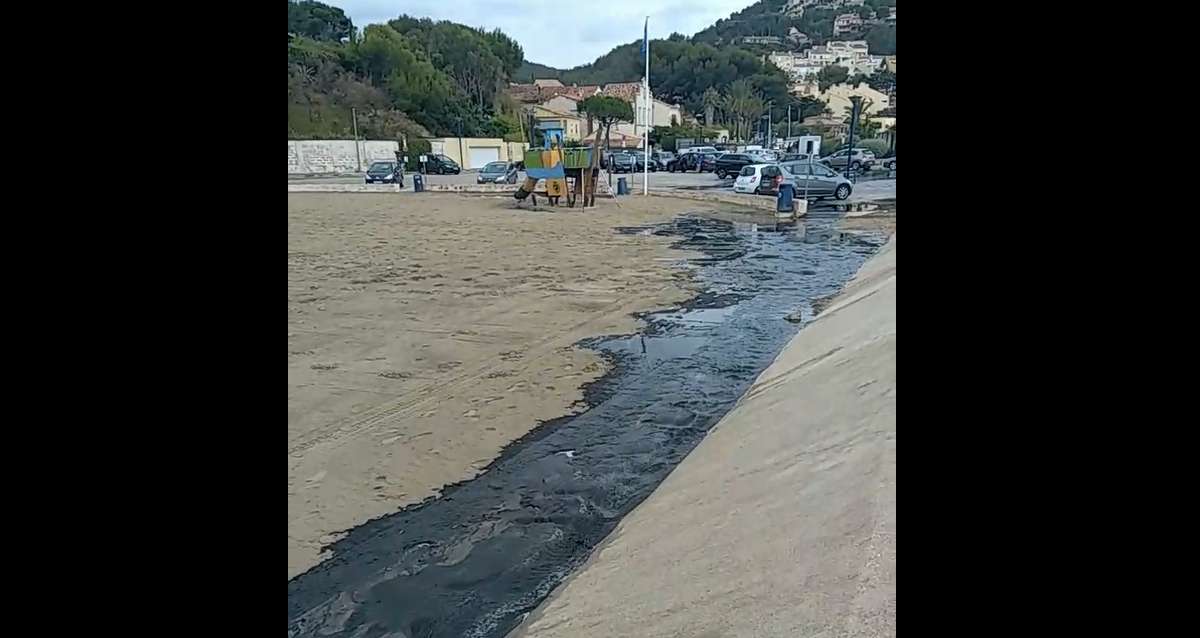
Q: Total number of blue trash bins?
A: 3